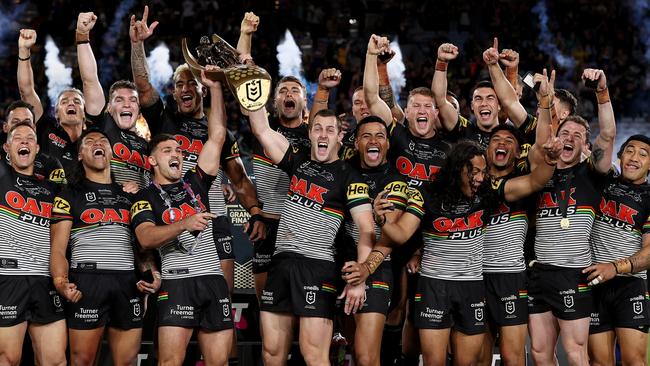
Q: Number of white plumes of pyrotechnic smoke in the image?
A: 4